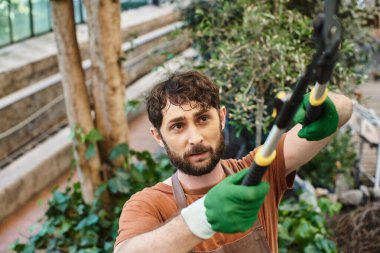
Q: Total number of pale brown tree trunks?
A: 2